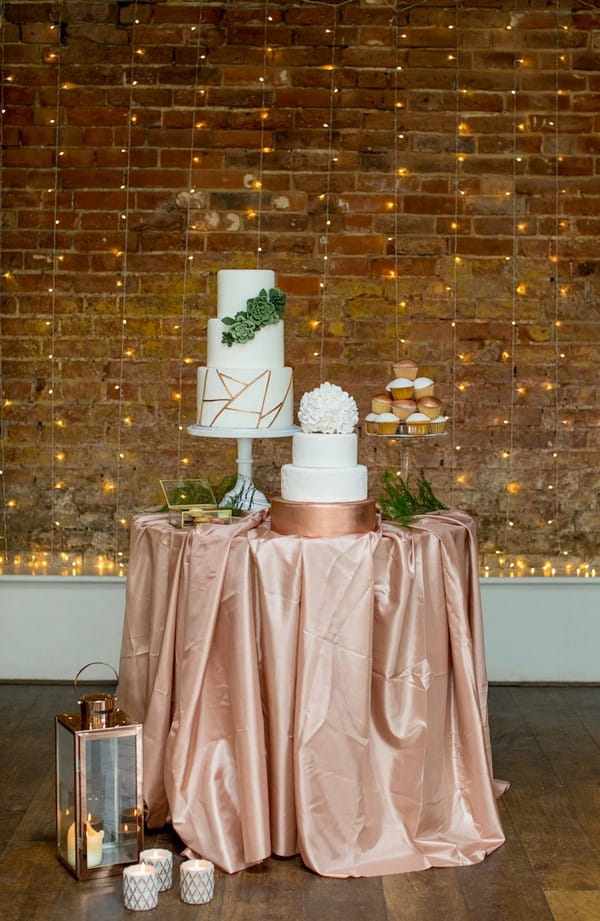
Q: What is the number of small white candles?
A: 3